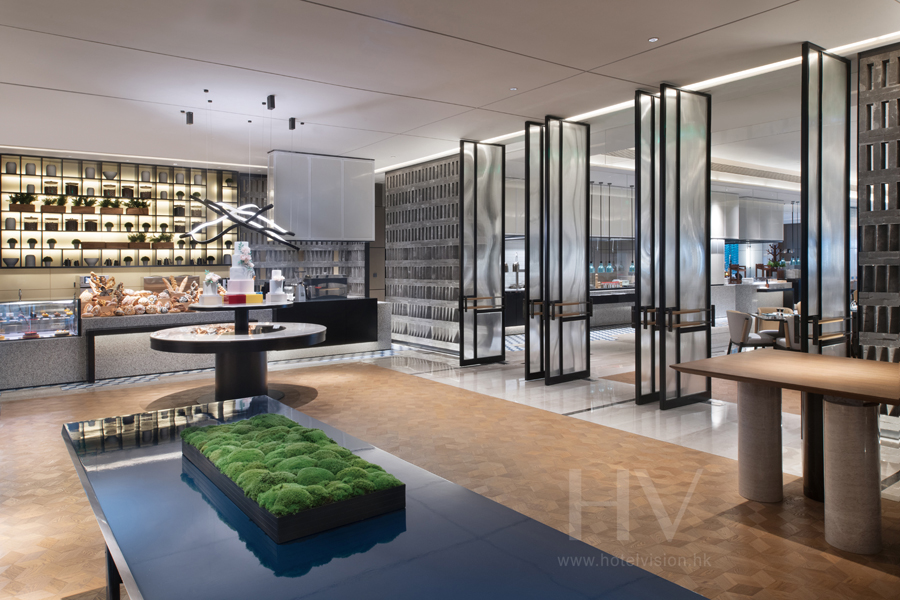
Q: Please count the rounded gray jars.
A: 14